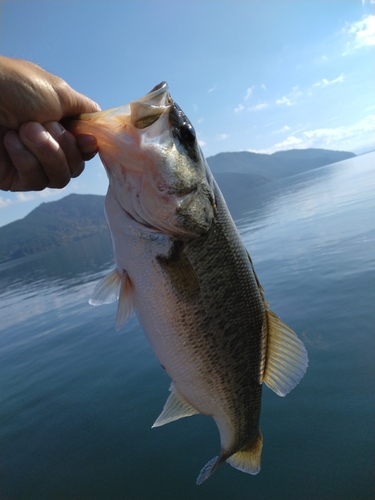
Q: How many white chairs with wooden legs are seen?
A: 0